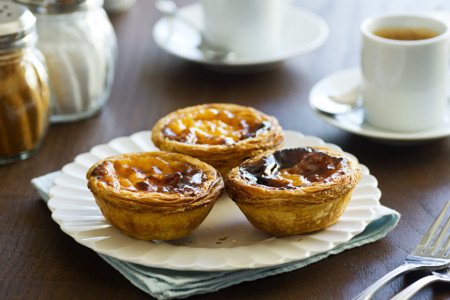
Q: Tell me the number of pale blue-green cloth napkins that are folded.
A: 1